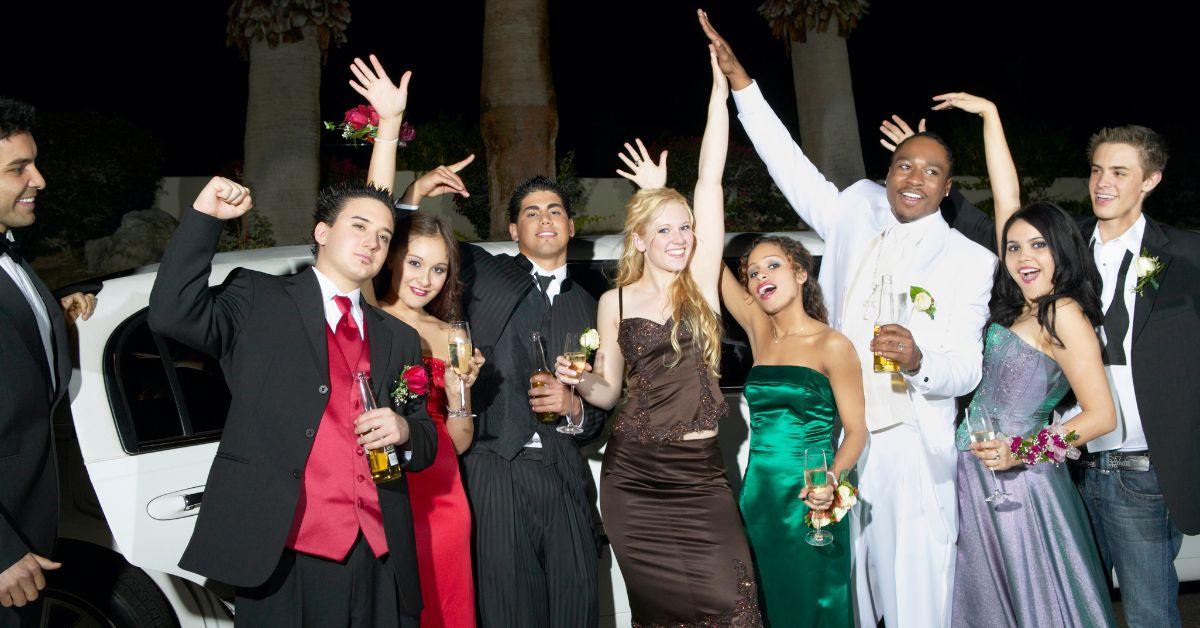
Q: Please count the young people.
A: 9